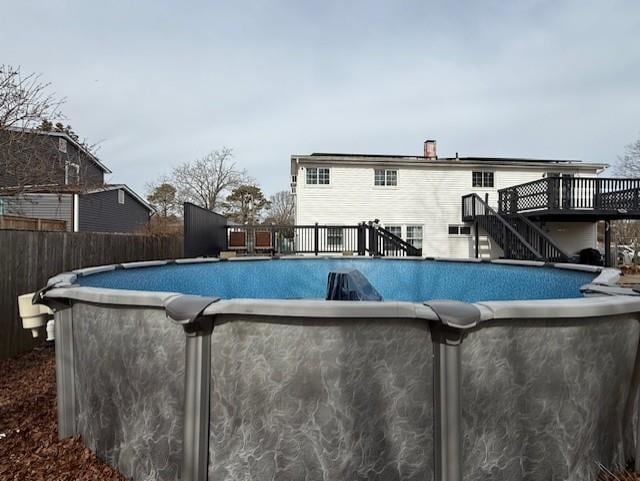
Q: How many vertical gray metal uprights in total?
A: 3